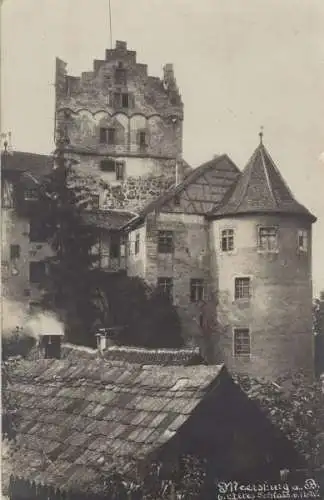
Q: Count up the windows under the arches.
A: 2